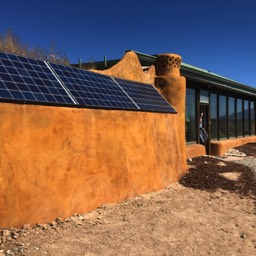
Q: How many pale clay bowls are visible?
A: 0